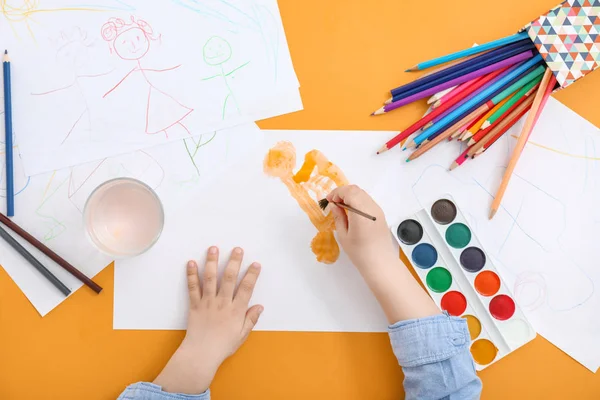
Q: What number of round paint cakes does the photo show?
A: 12